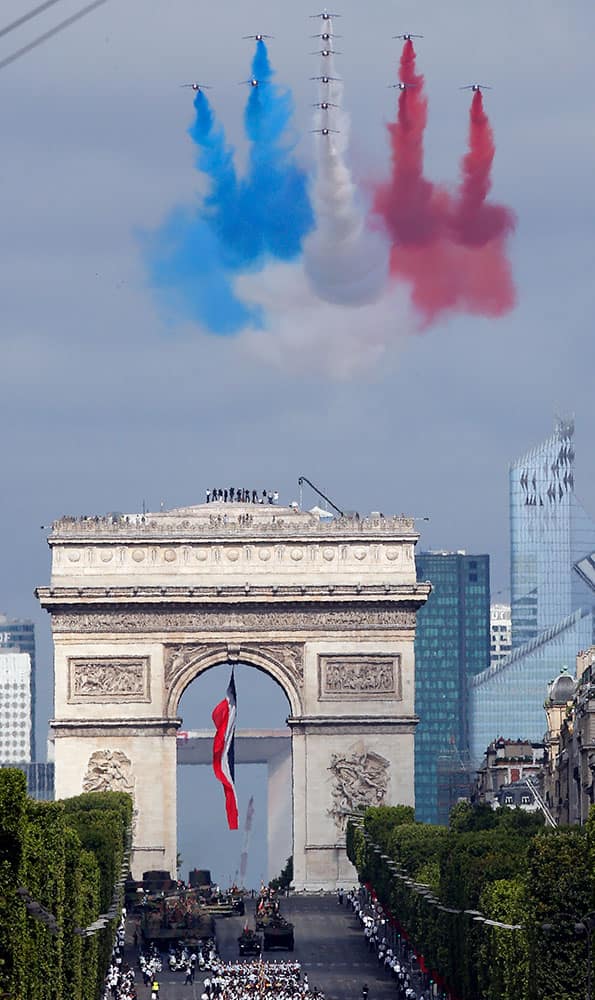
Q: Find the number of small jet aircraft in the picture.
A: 12